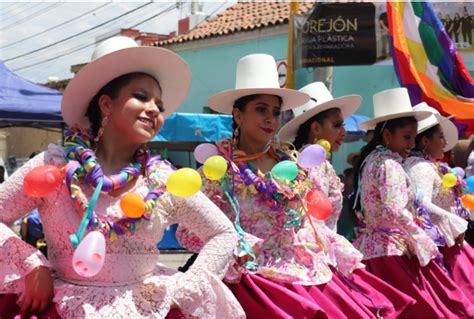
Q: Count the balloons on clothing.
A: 14